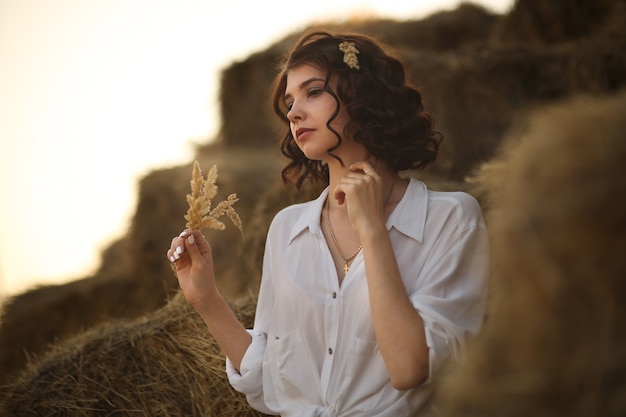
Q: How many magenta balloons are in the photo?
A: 0